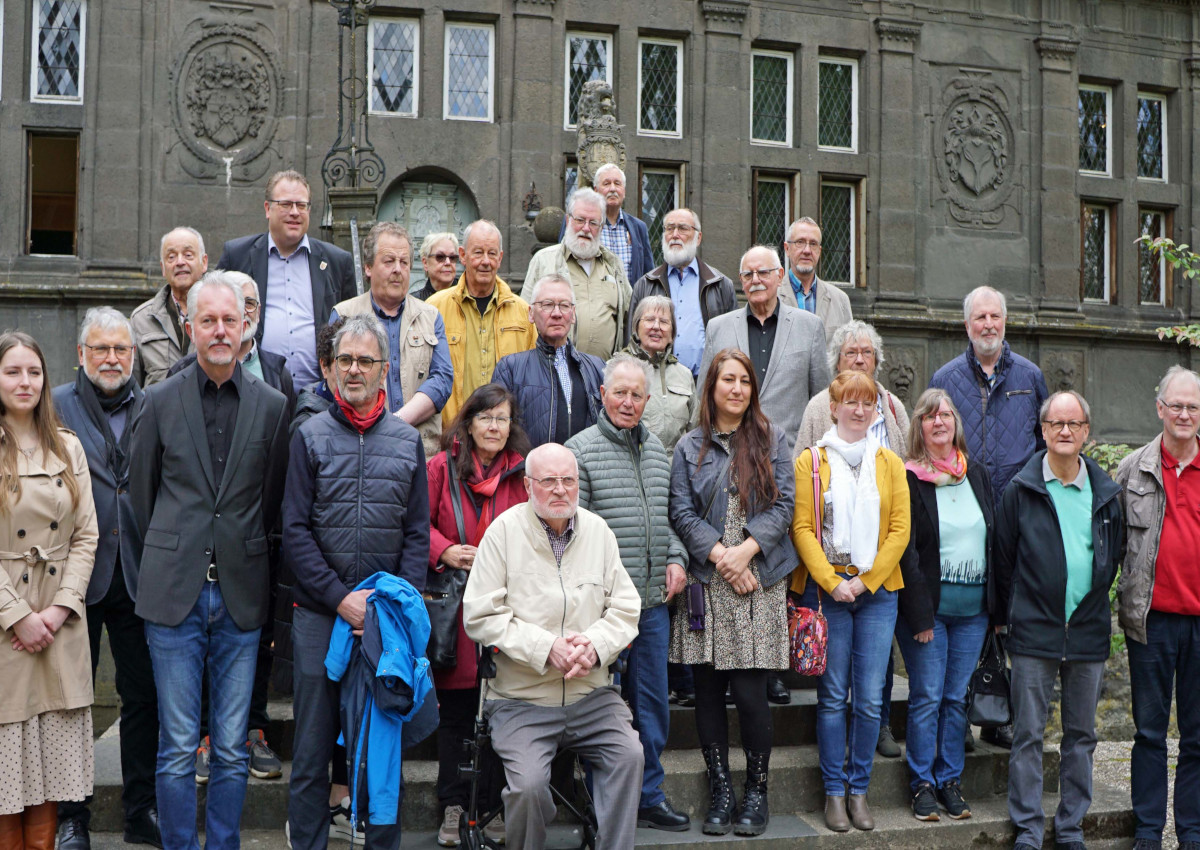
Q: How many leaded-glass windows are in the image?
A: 15